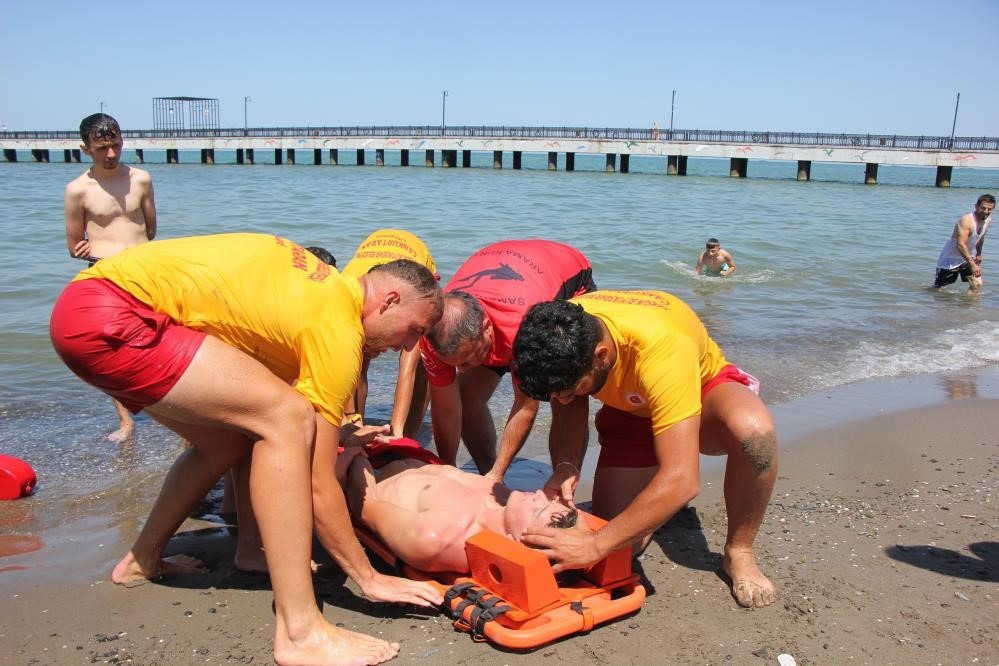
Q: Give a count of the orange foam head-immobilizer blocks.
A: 2